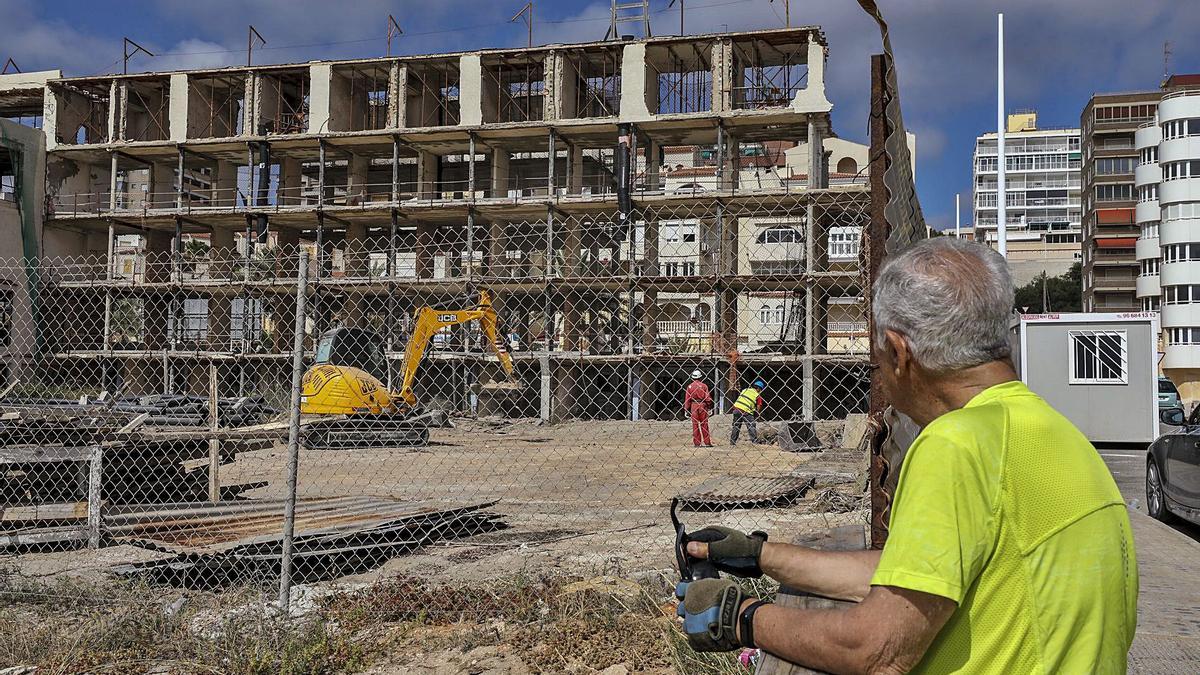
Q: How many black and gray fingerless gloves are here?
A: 2